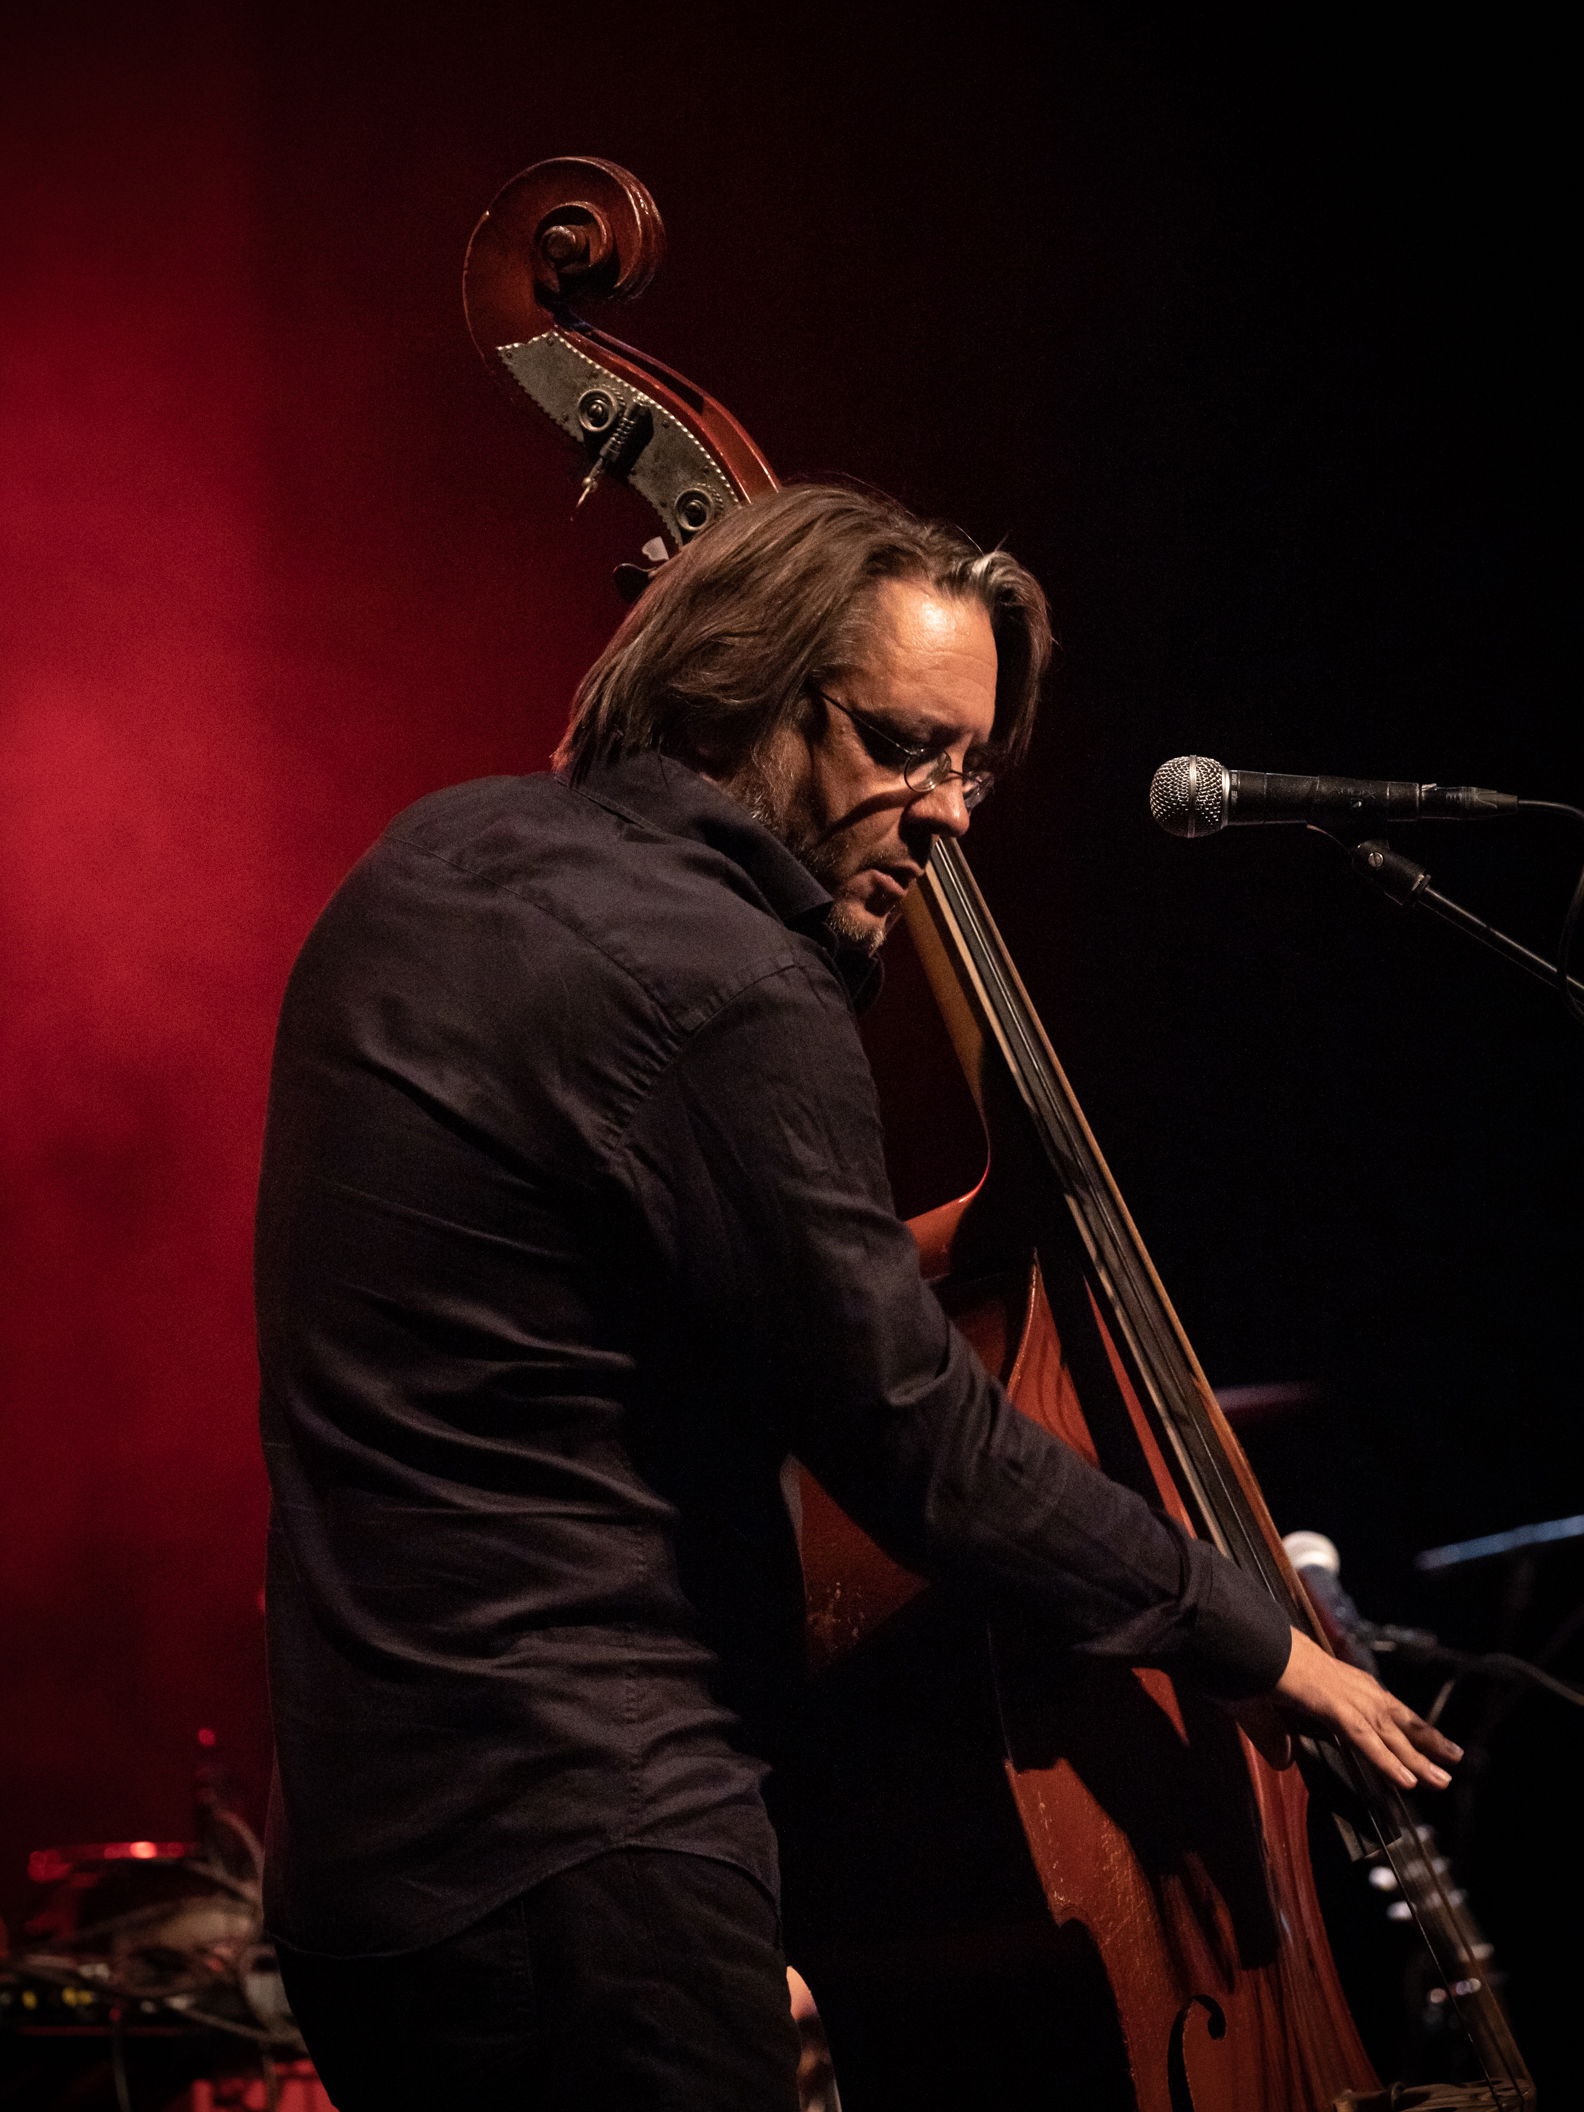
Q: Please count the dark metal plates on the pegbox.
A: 1